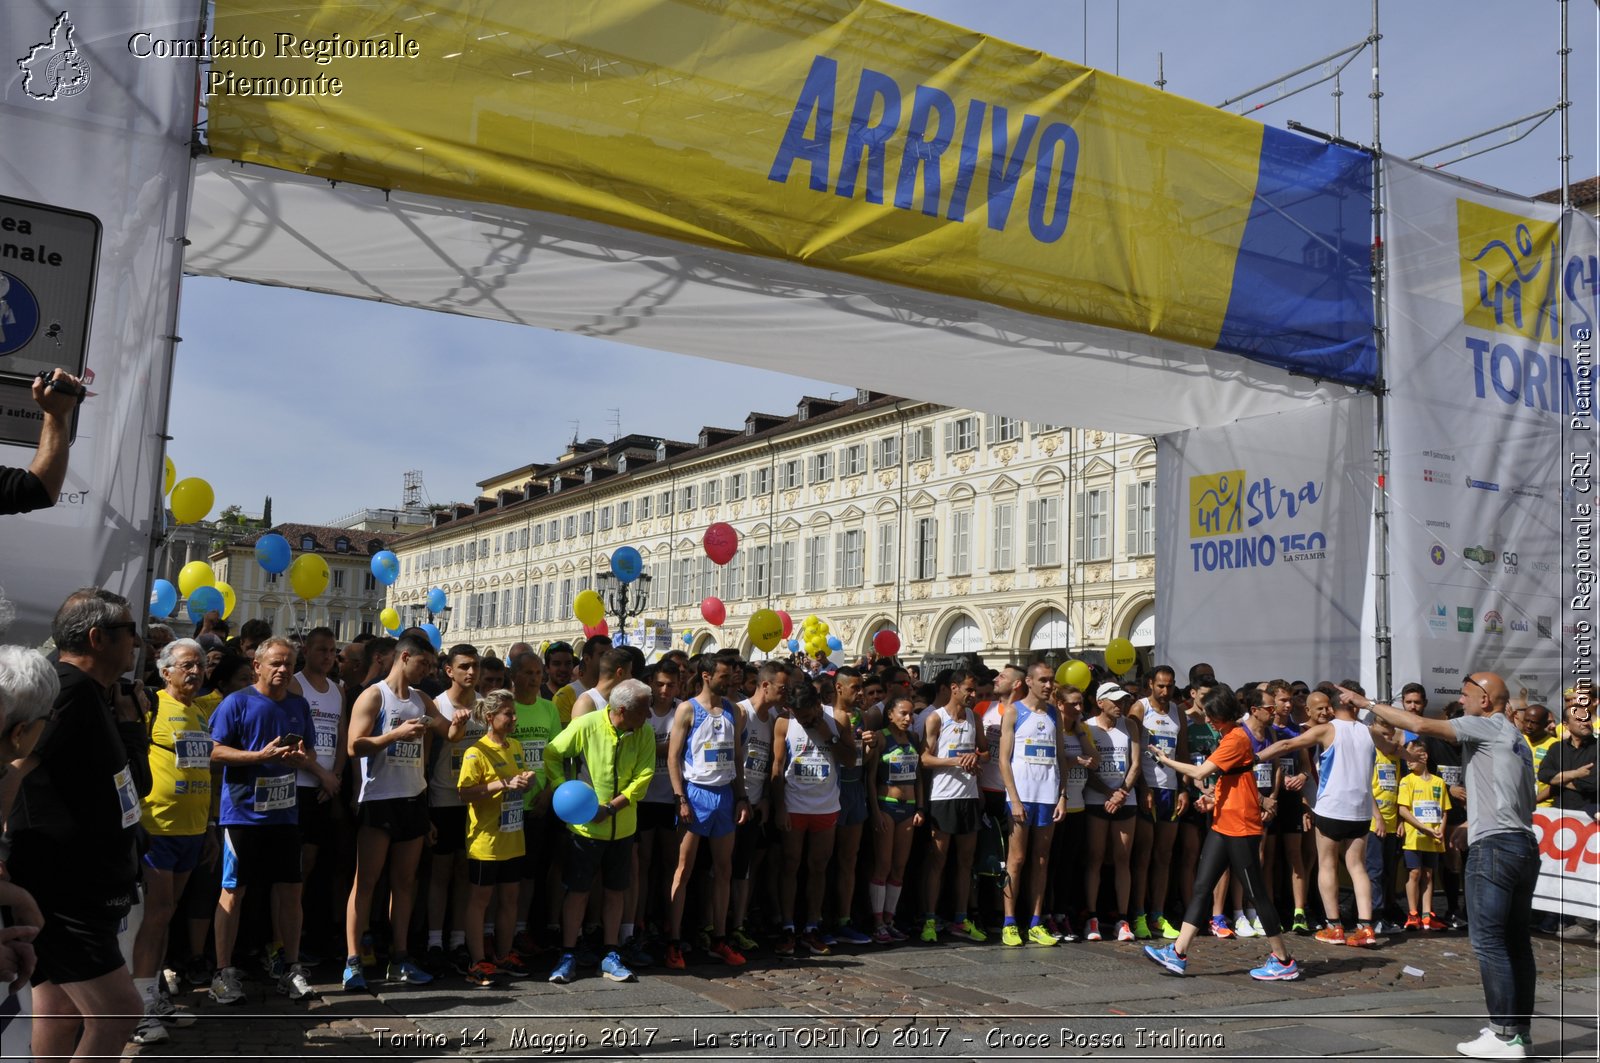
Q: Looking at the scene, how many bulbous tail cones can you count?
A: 0